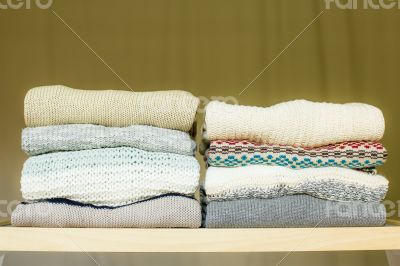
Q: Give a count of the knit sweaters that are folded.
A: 8